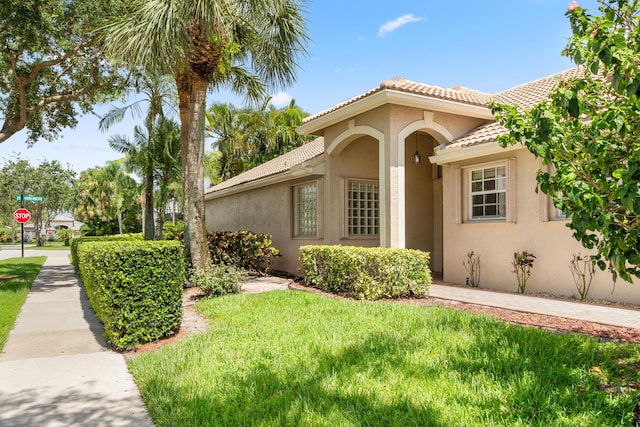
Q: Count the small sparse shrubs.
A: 3